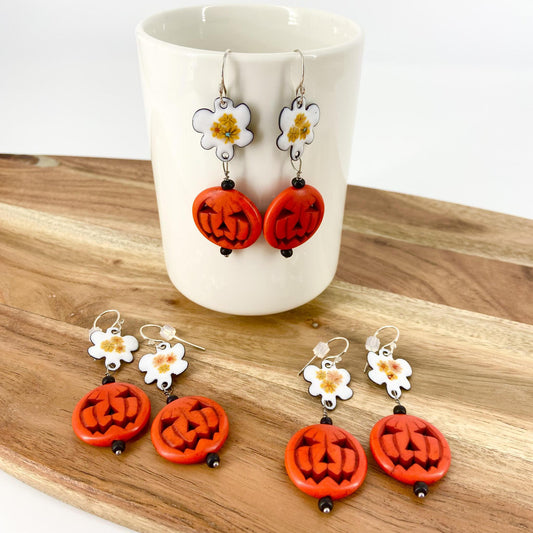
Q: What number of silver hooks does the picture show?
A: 6